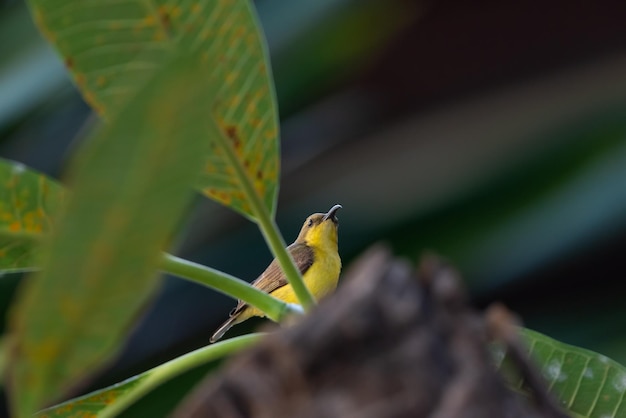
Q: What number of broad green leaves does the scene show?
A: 5